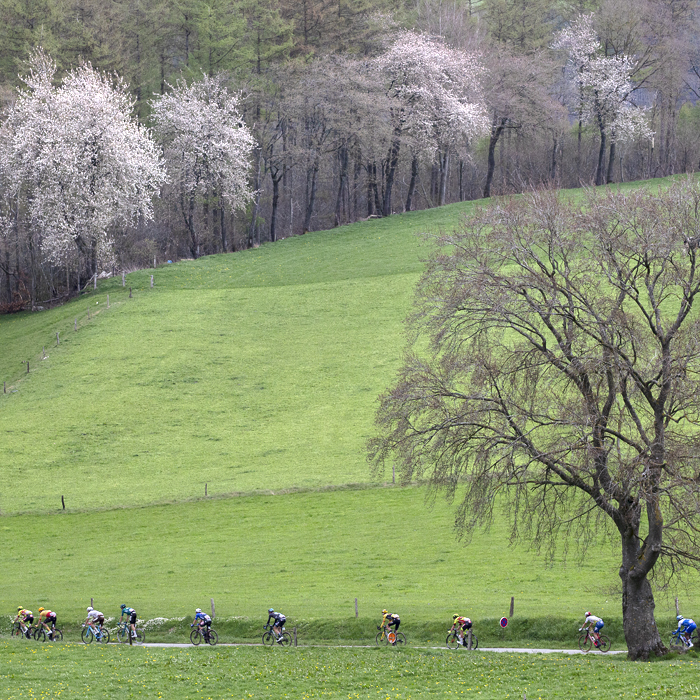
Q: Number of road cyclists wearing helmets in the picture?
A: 10